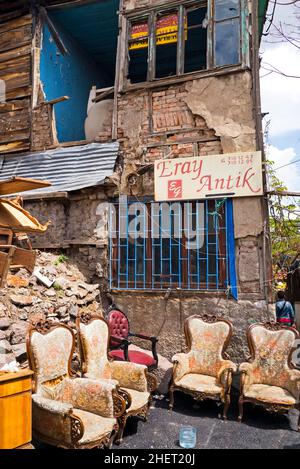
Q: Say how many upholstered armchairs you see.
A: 5